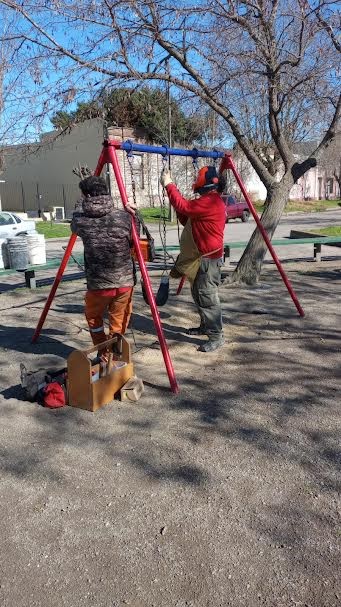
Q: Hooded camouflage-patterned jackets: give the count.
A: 1